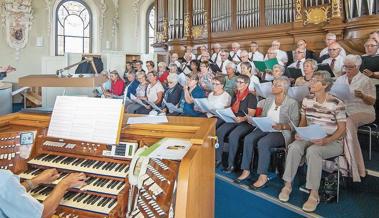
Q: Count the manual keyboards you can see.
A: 3